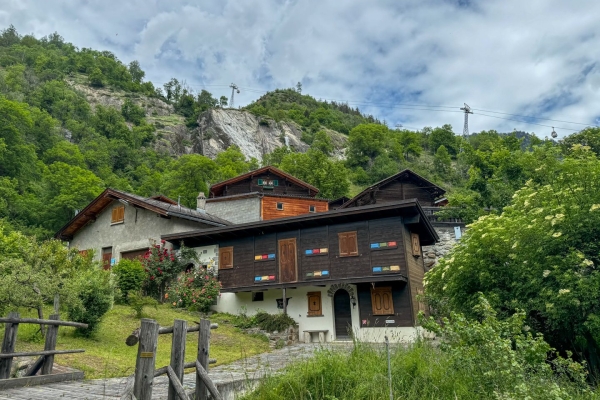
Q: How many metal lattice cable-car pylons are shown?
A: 2